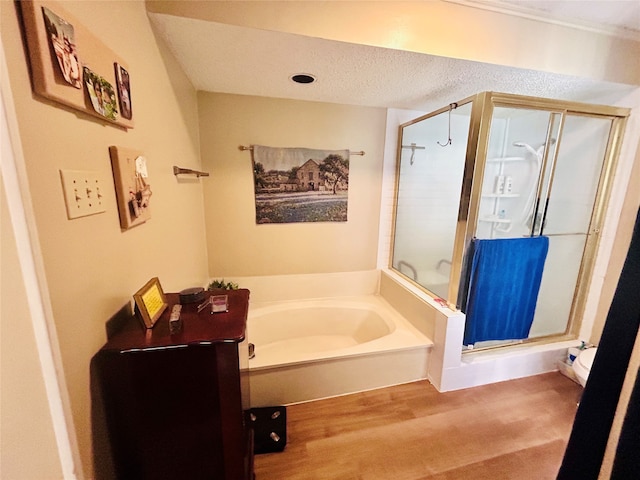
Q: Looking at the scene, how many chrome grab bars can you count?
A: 2